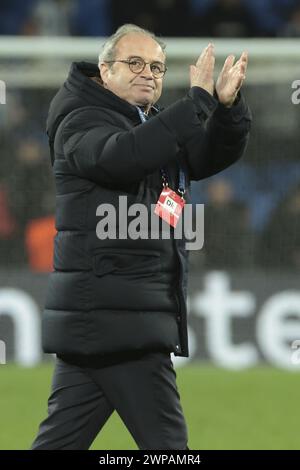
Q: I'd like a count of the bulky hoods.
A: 1